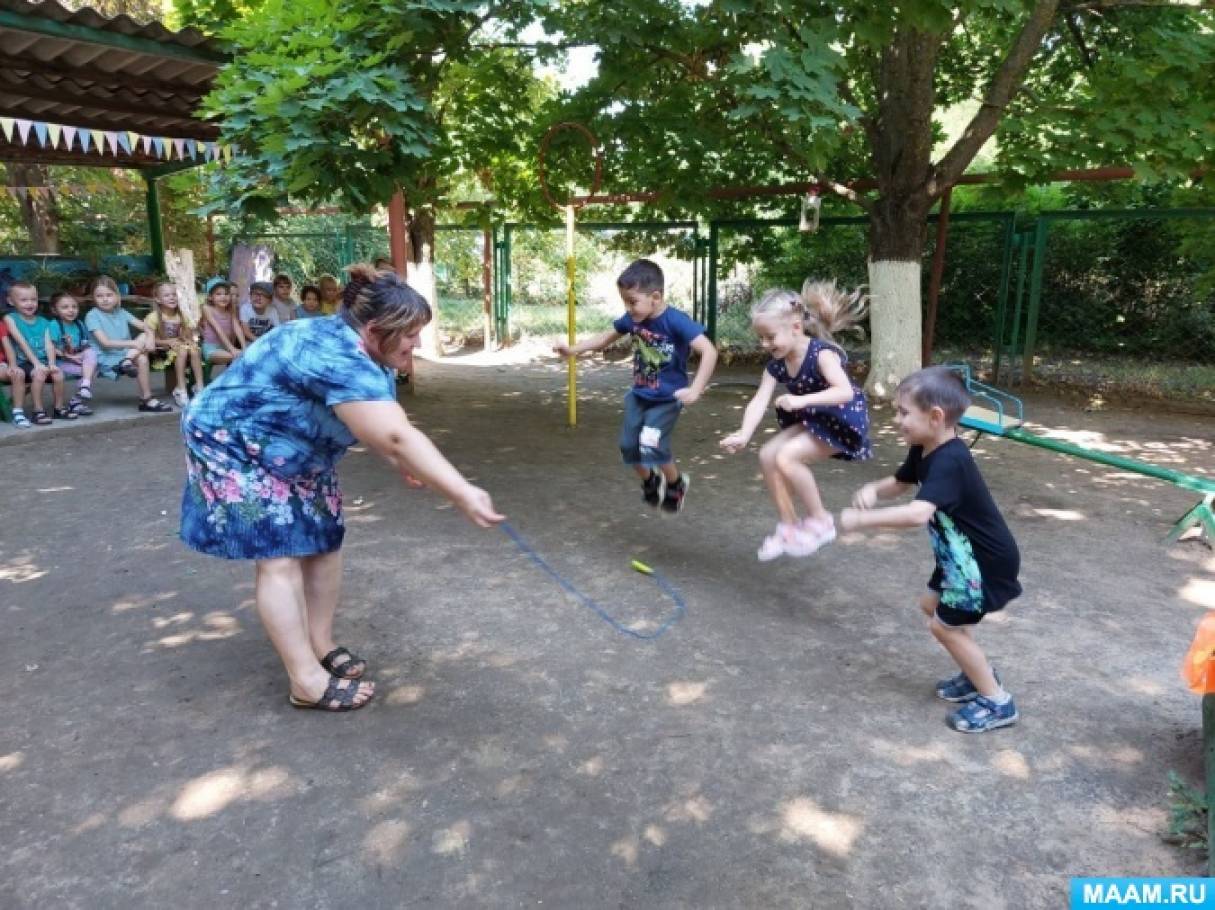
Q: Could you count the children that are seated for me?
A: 11